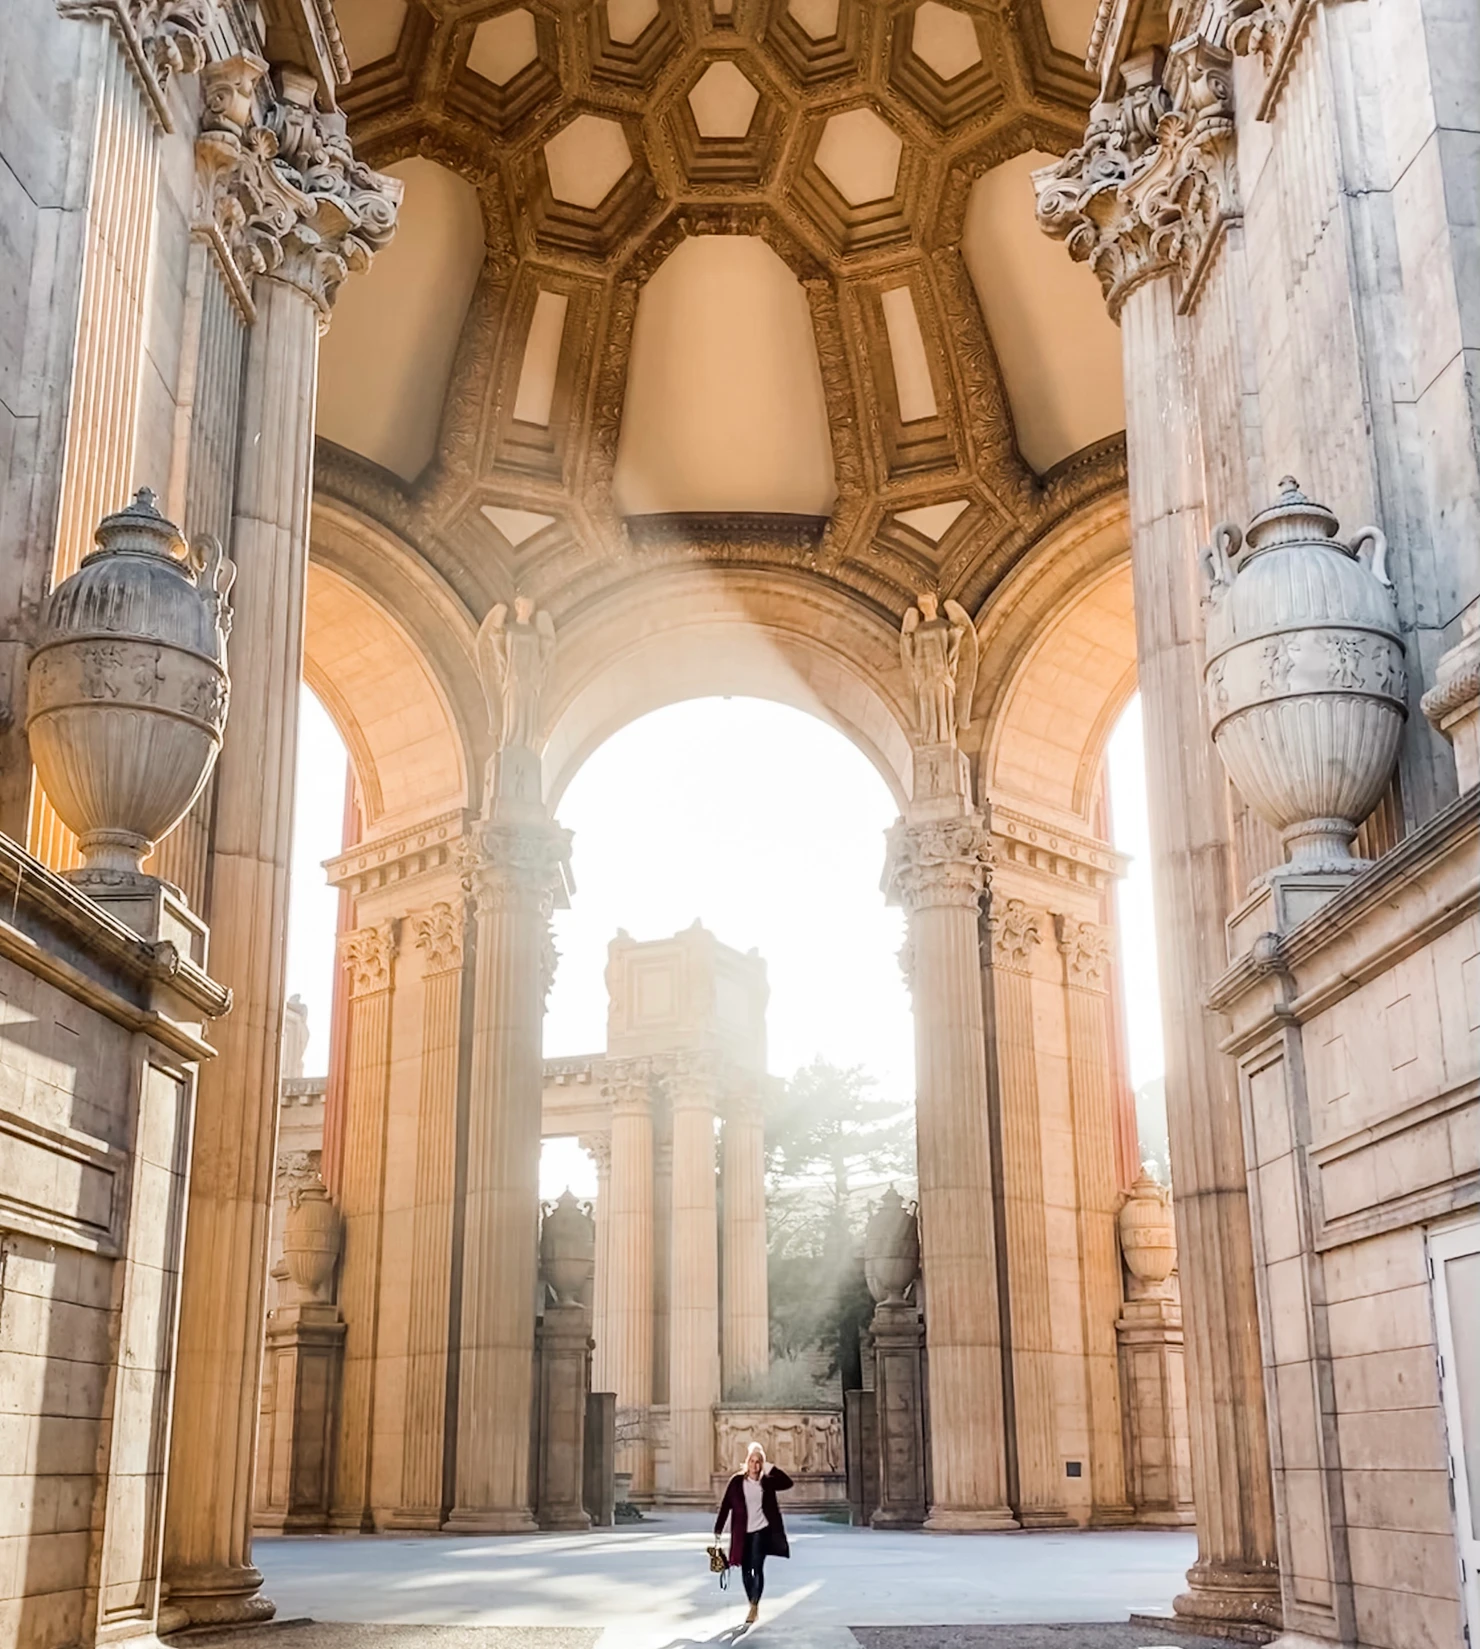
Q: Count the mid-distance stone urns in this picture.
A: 4